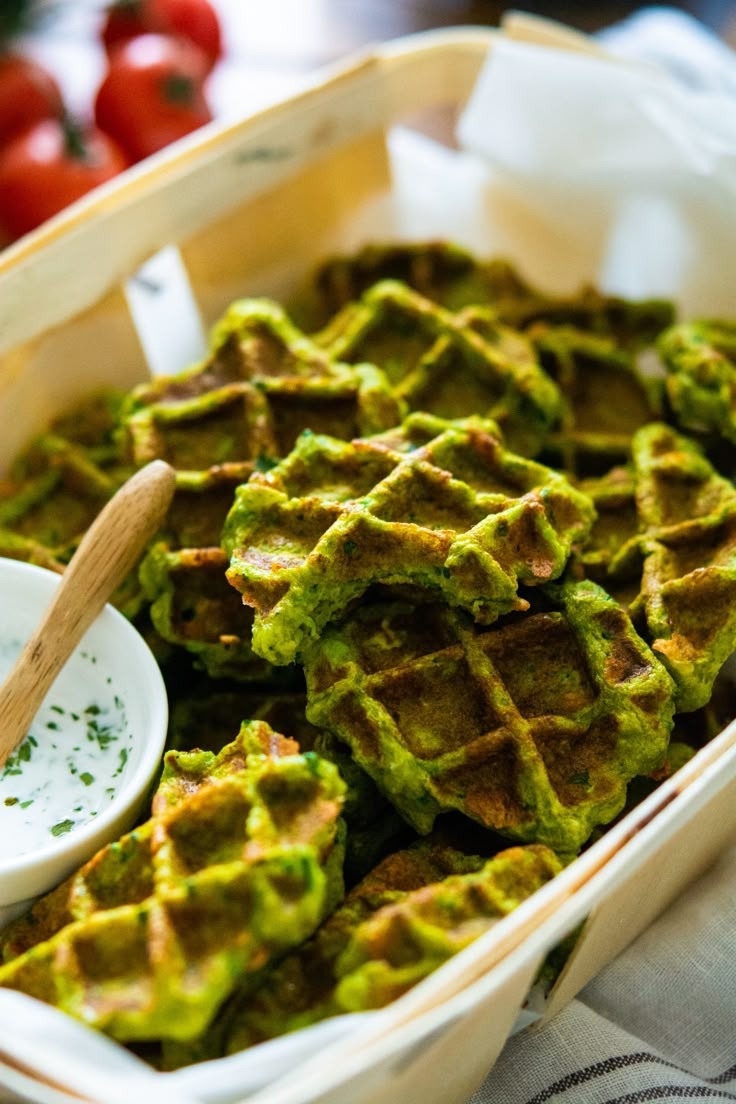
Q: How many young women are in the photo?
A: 0